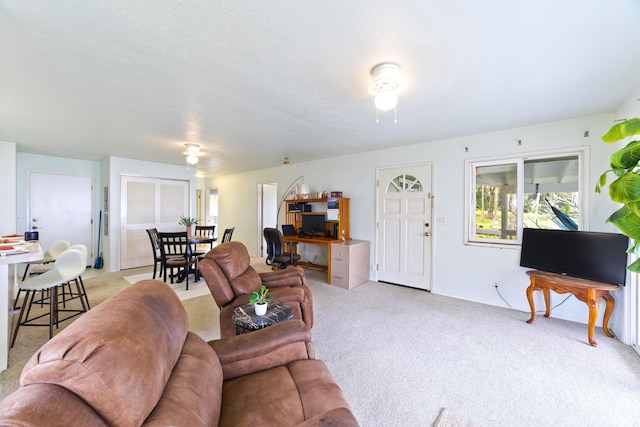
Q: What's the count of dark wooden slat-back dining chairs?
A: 4